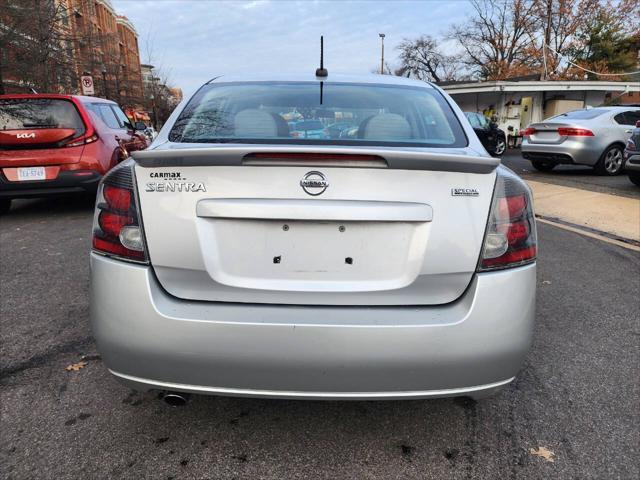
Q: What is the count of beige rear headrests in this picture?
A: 2